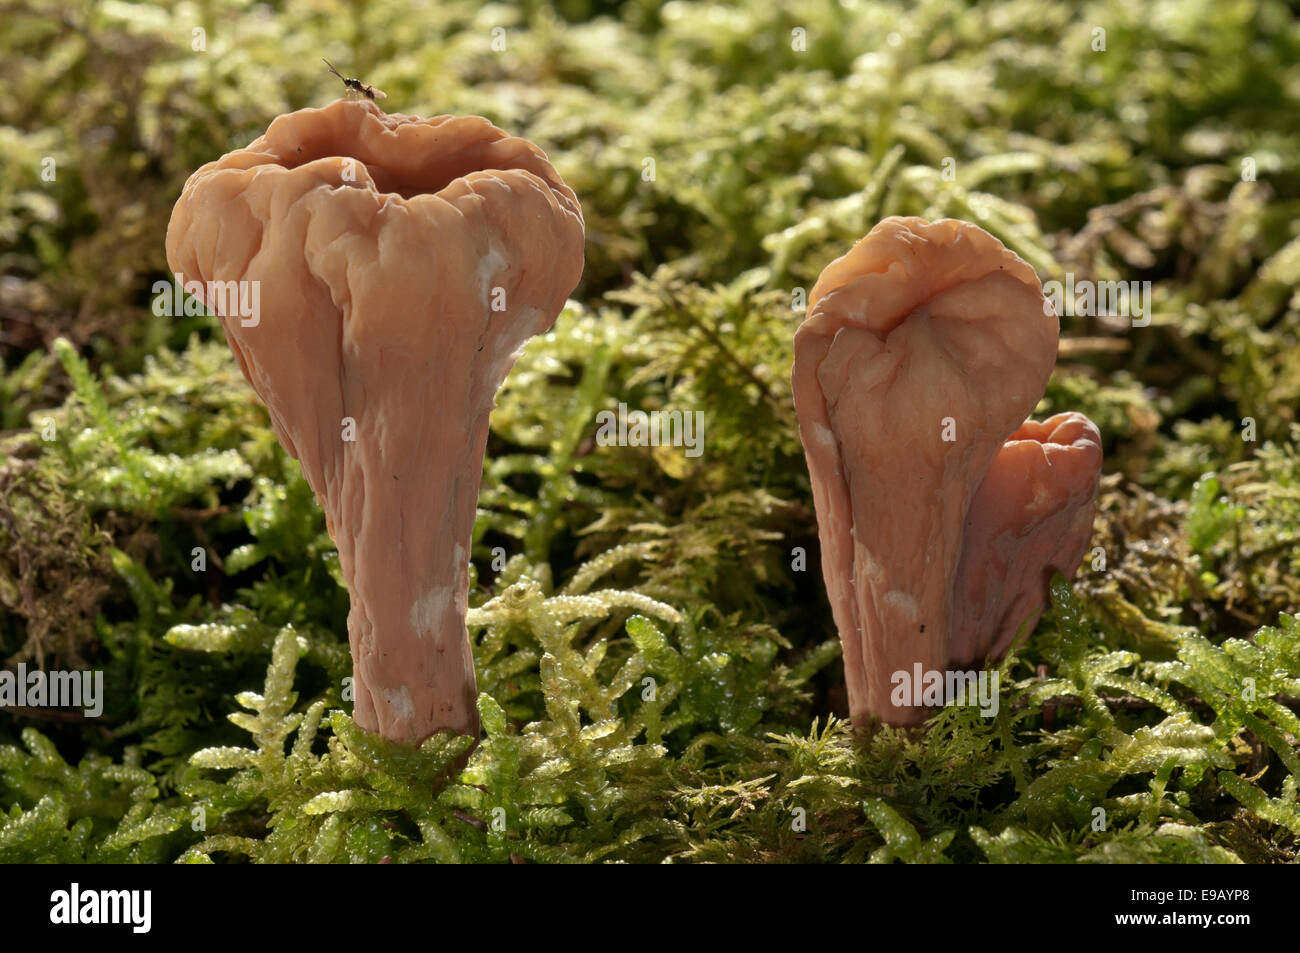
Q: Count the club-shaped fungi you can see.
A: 3